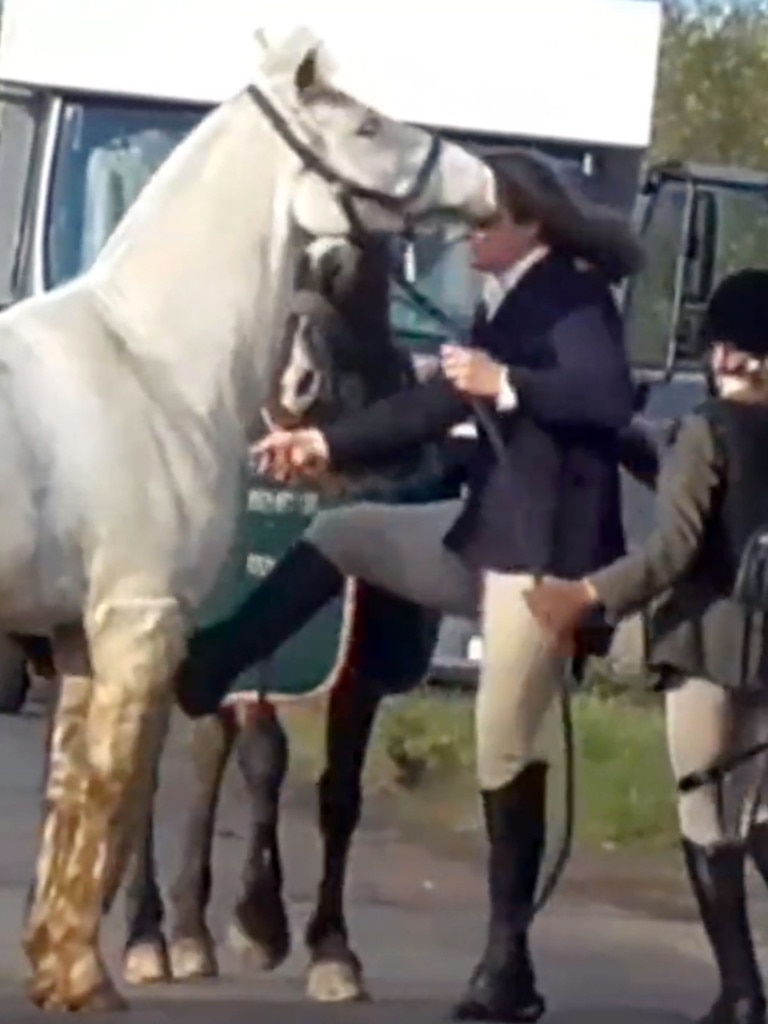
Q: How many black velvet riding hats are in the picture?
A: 1